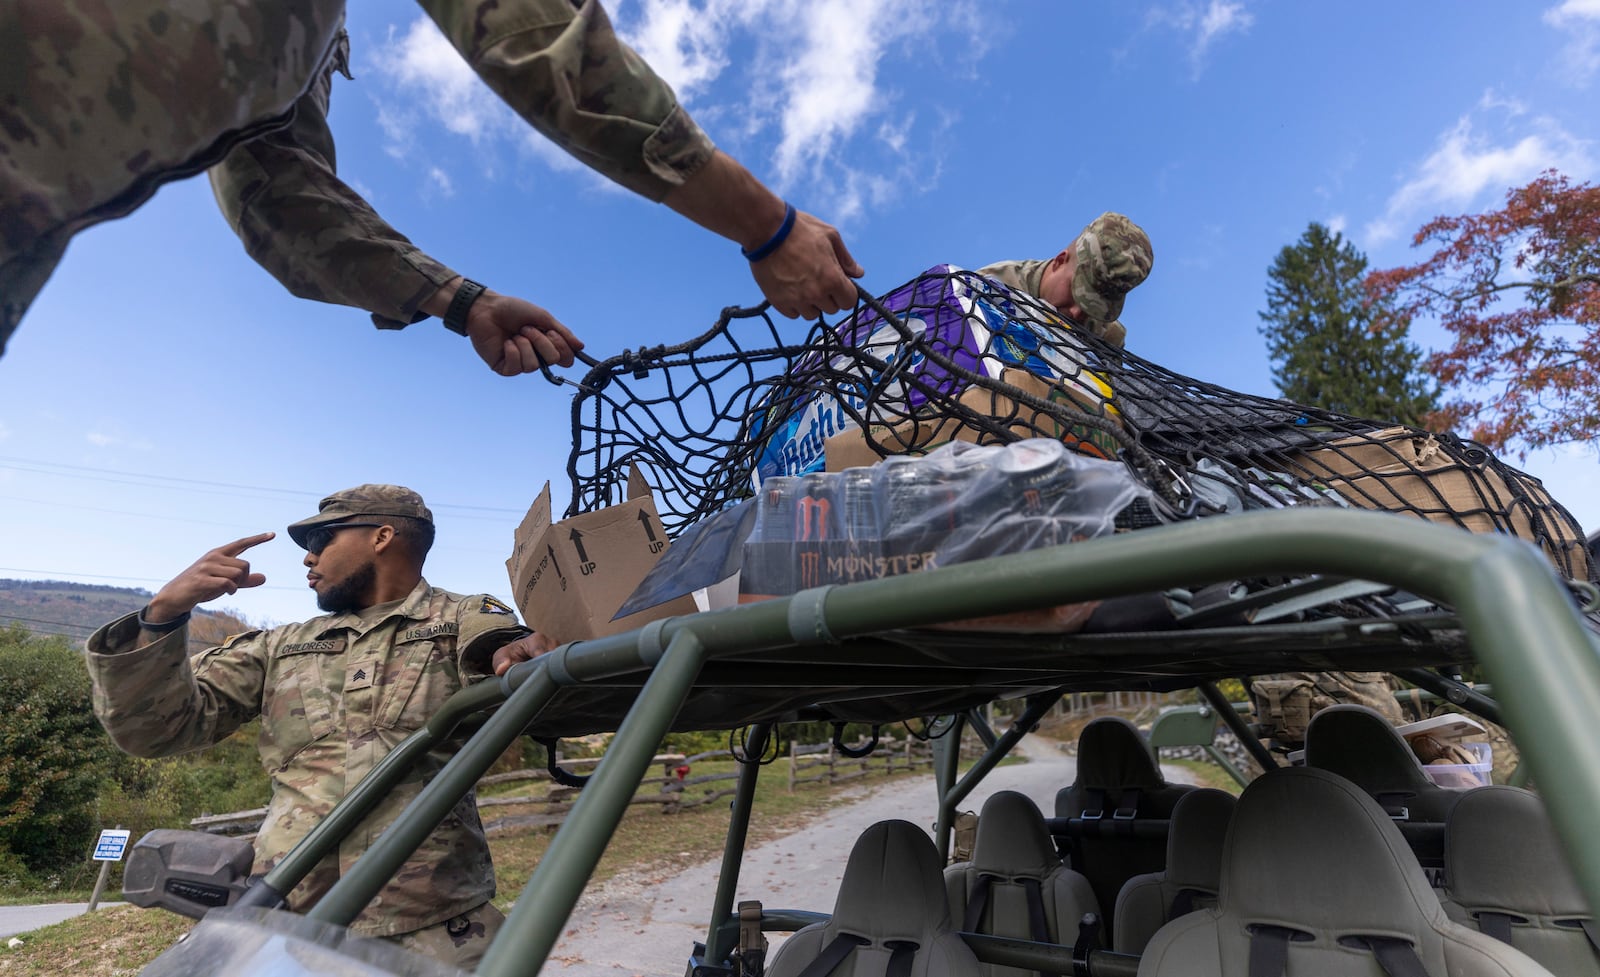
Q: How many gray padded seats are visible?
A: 7